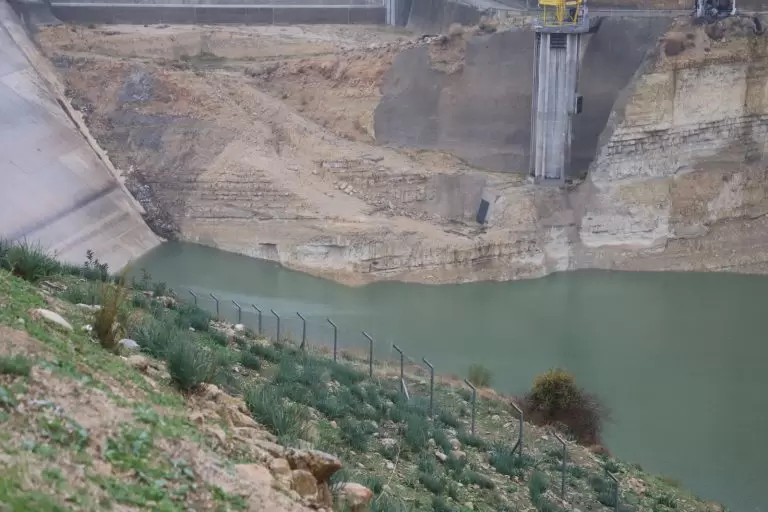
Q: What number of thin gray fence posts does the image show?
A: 14